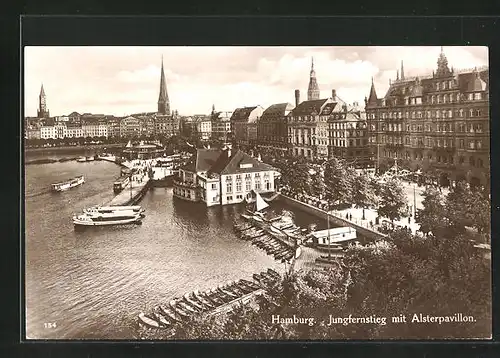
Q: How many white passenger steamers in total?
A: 3